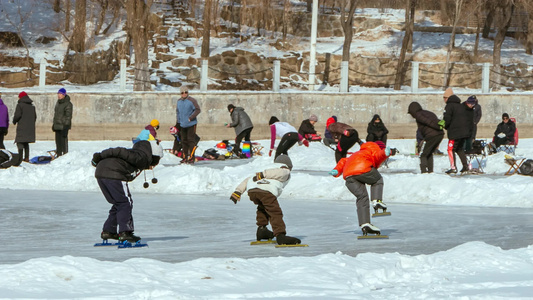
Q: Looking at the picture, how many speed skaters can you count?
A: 3